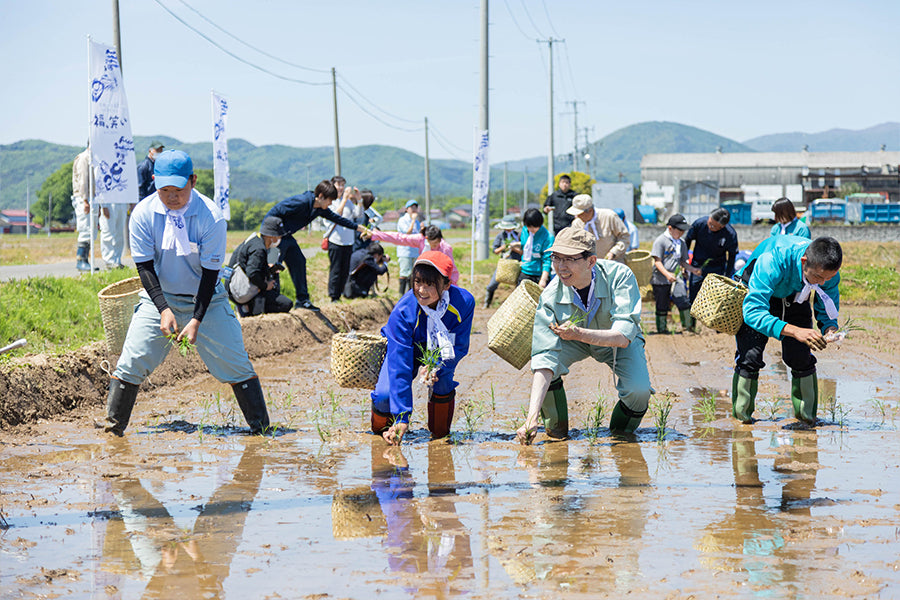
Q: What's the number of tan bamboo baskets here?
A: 6